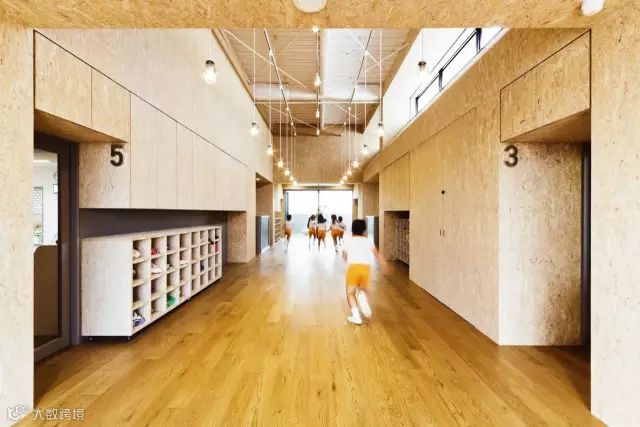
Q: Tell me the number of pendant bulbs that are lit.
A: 14